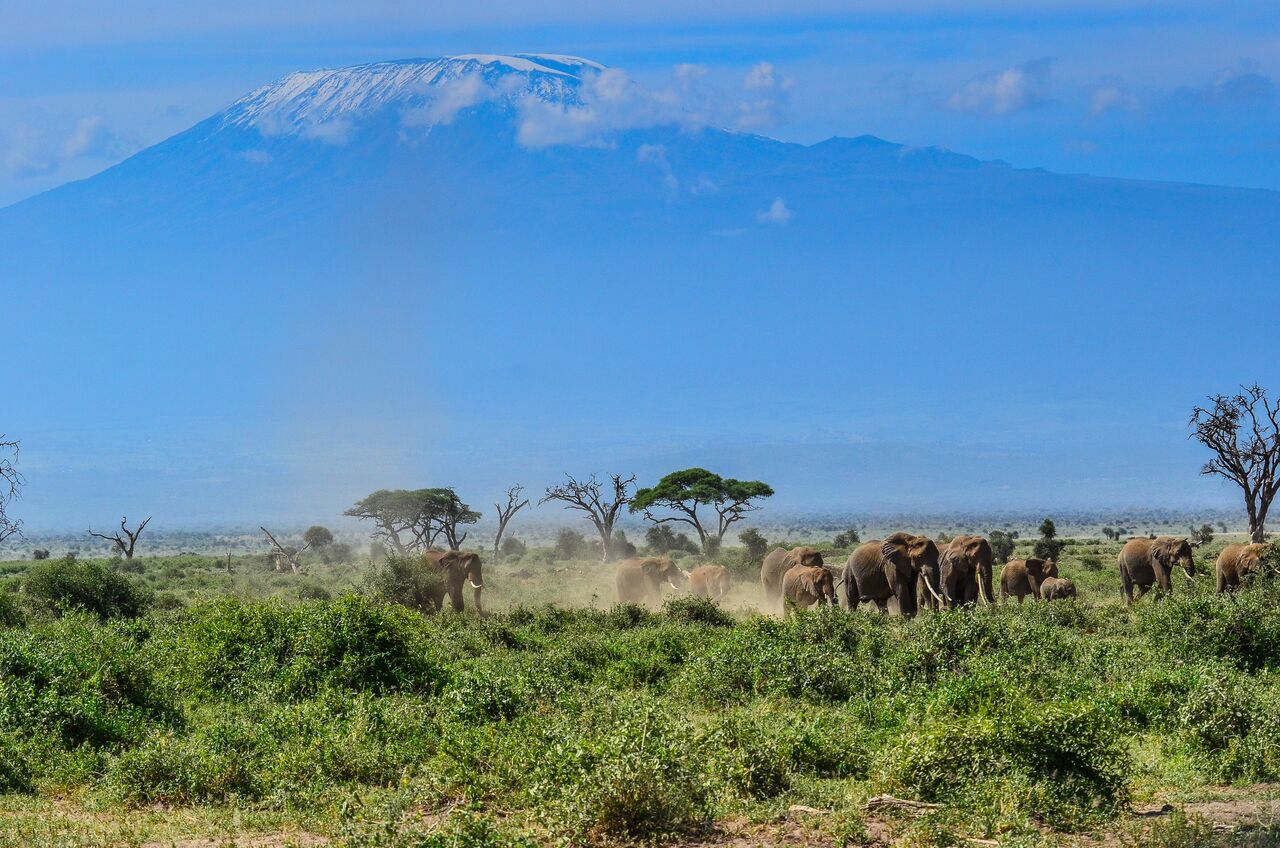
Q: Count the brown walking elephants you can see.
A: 11